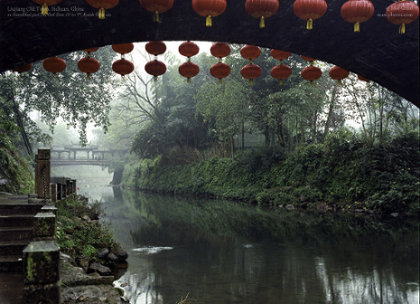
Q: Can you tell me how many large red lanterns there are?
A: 8